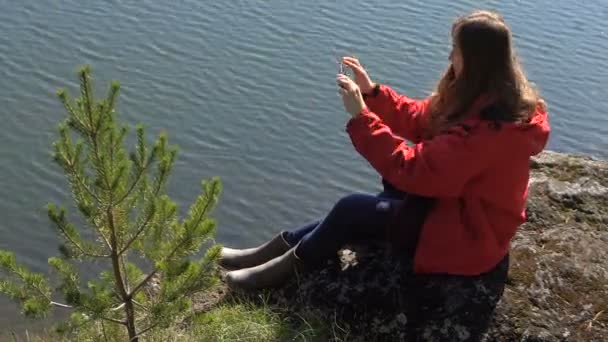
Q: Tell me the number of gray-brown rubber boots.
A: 2